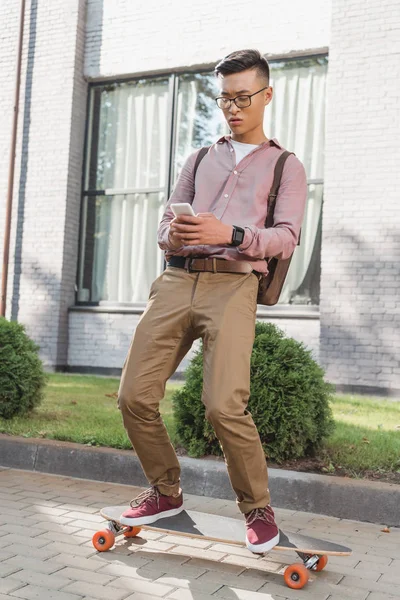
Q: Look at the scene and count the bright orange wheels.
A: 4